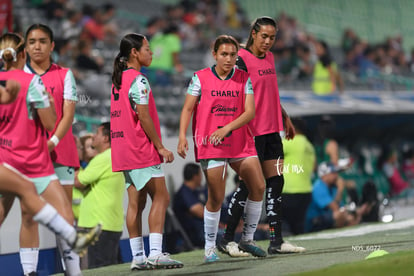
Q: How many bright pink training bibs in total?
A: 5